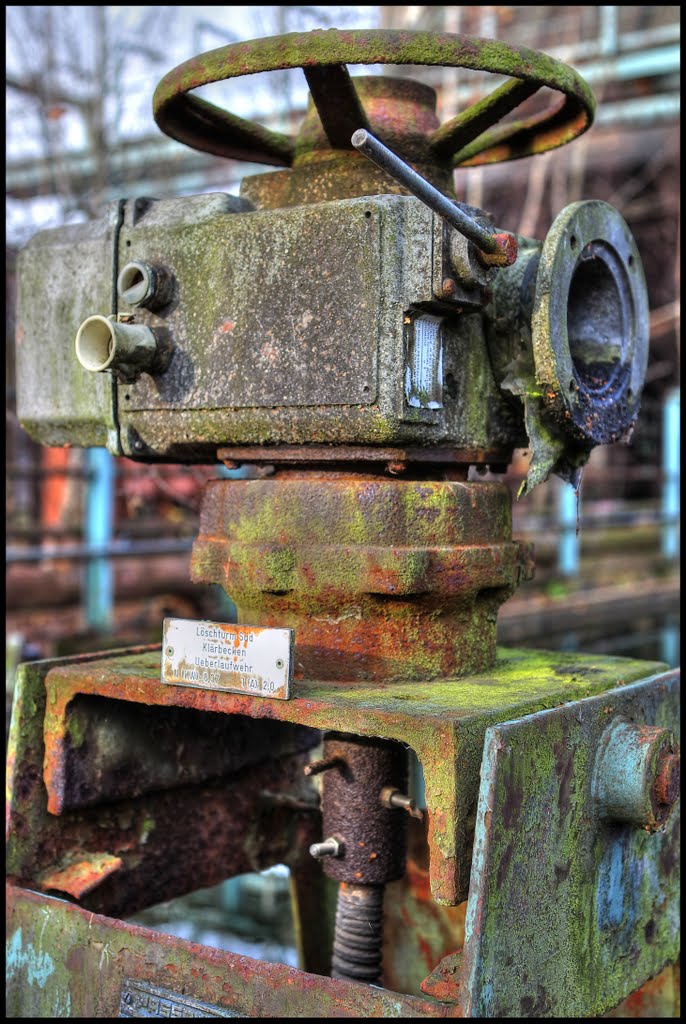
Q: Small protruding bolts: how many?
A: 3